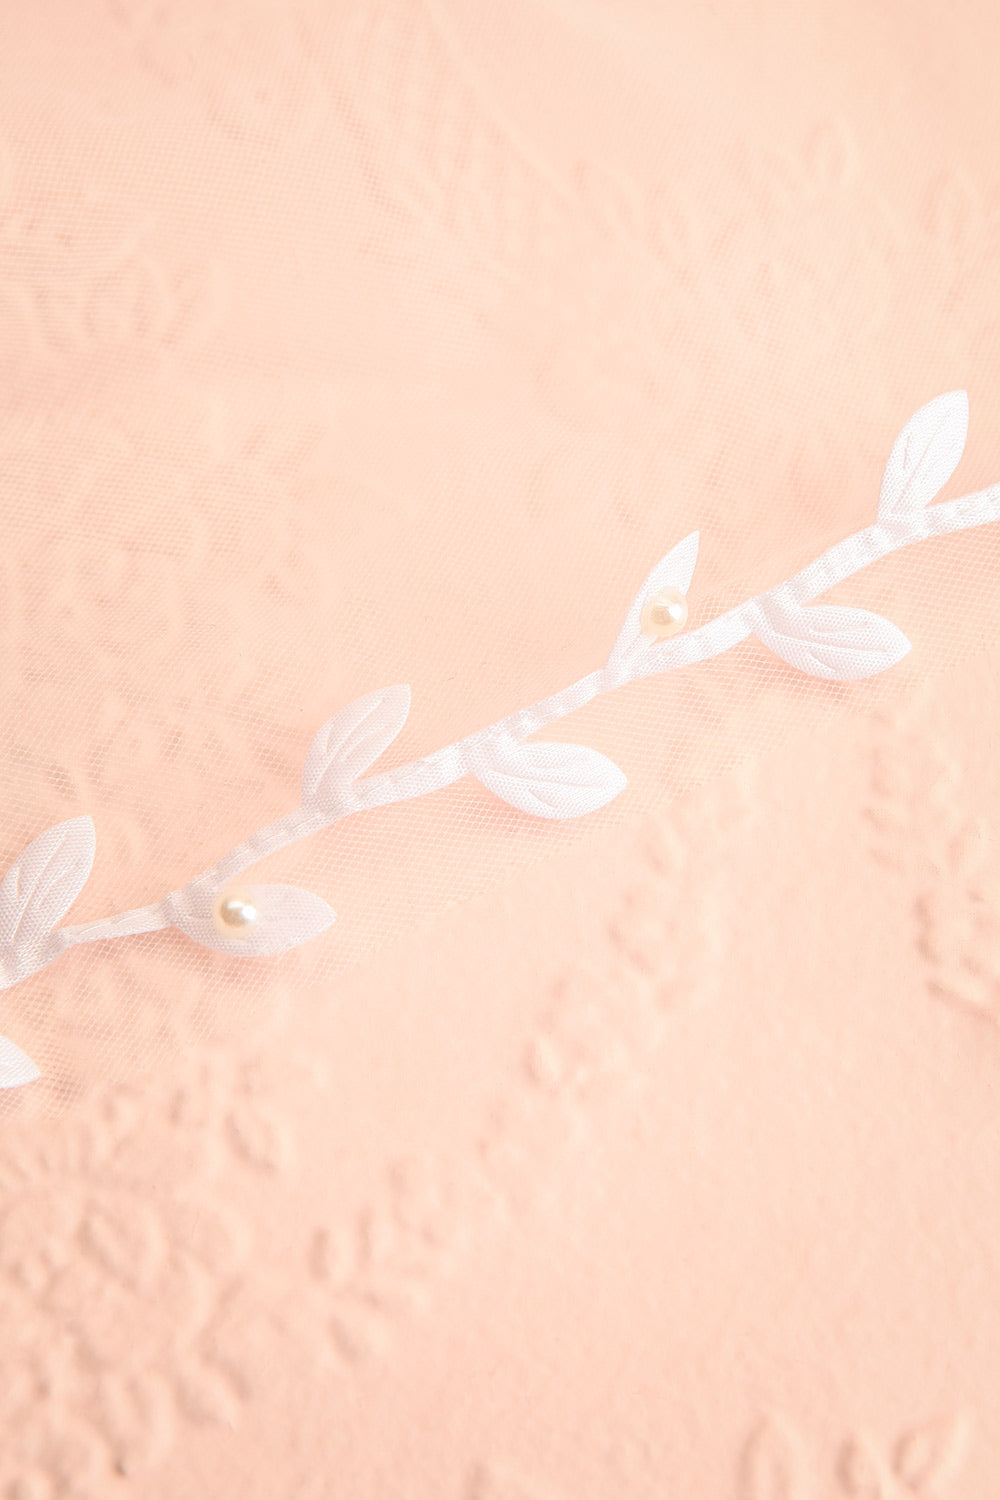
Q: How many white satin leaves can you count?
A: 8